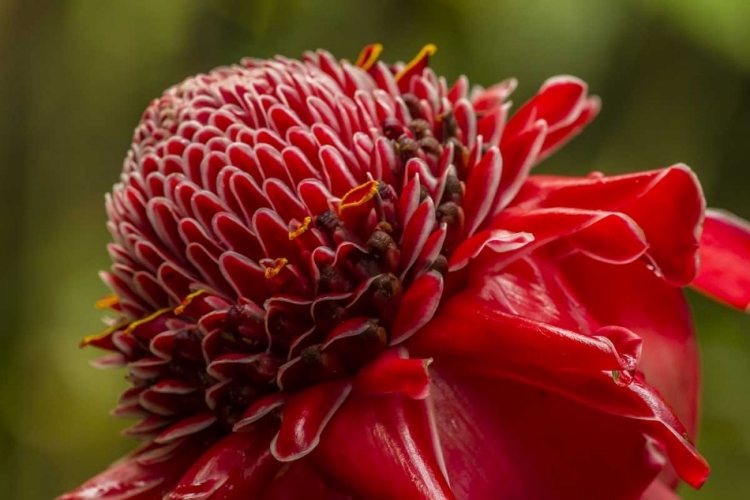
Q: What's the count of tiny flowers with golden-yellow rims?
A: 9